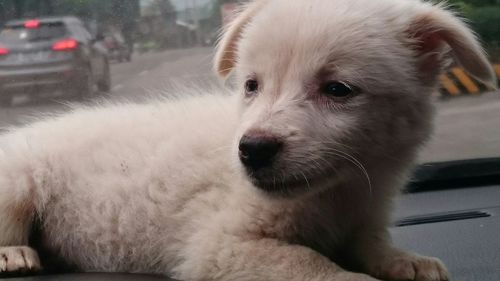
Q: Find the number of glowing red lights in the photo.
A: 3